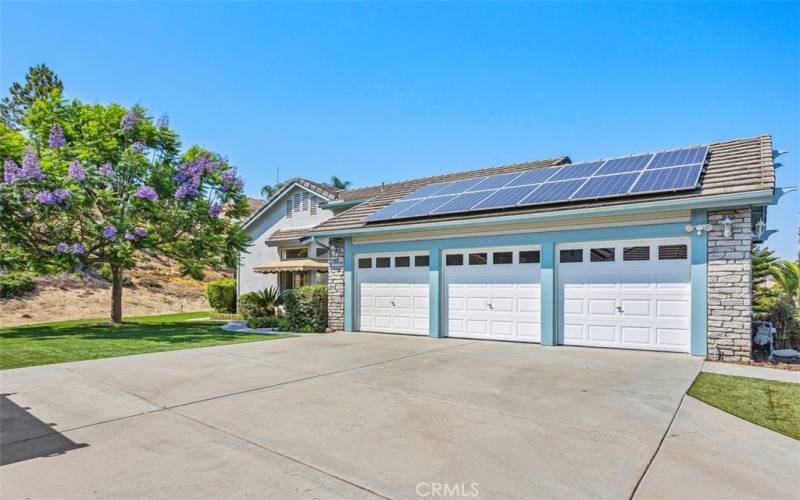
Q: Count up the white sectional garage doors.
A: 3